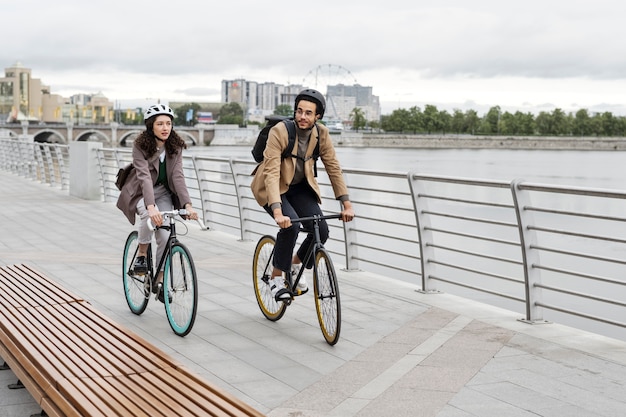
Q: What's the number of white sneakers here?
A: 2